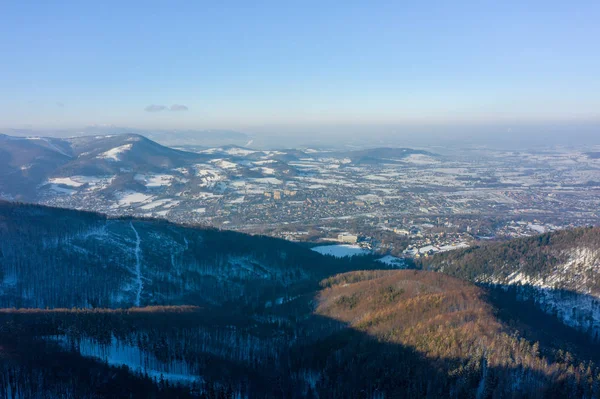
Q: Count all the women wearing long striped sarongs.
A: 0